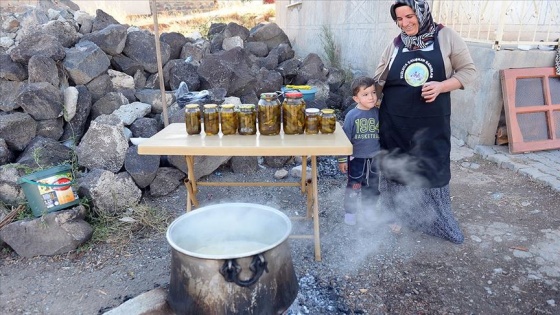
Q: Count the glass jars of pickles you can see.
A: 8